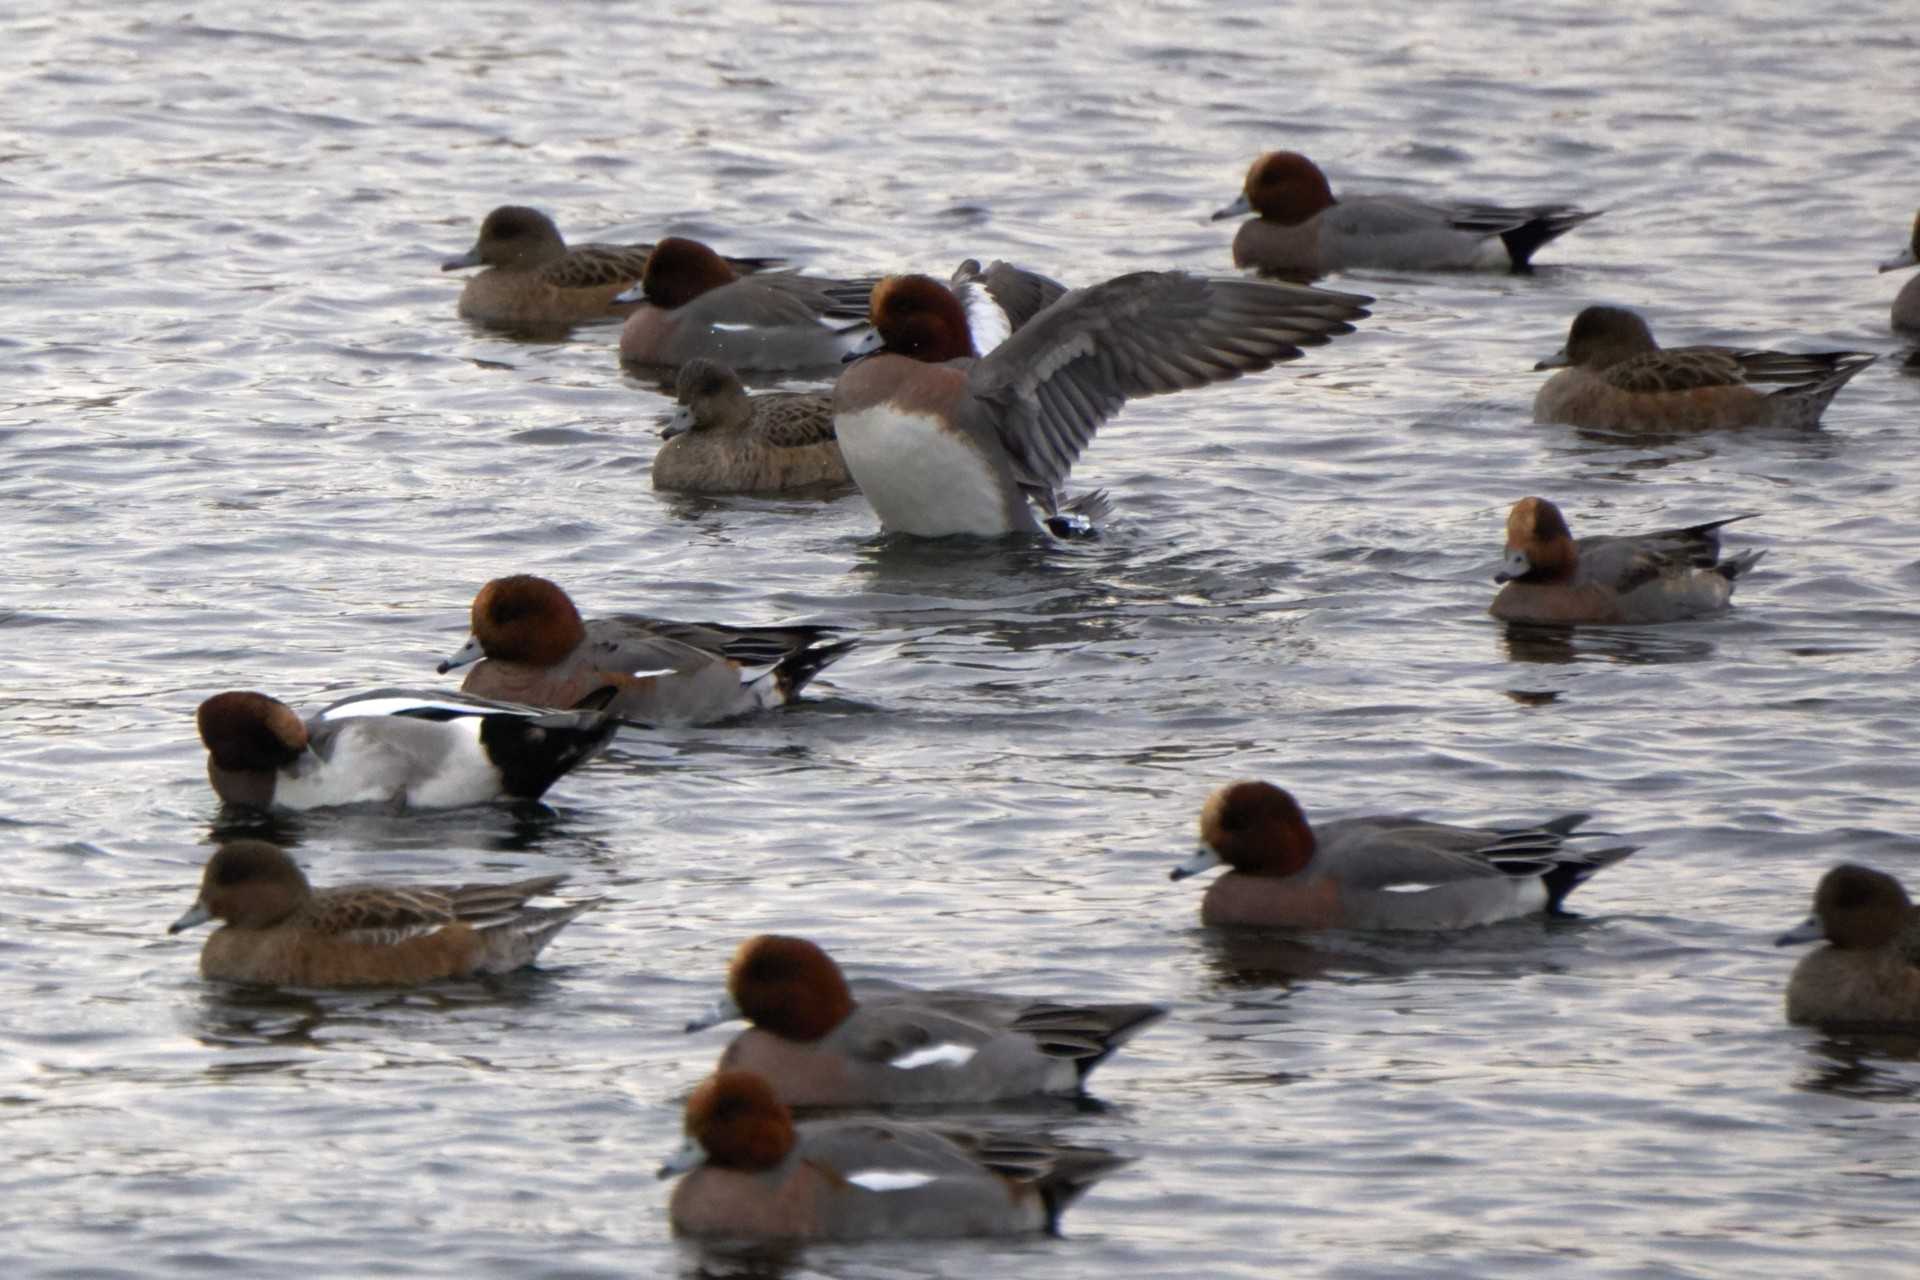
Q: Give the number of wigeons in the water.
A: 15